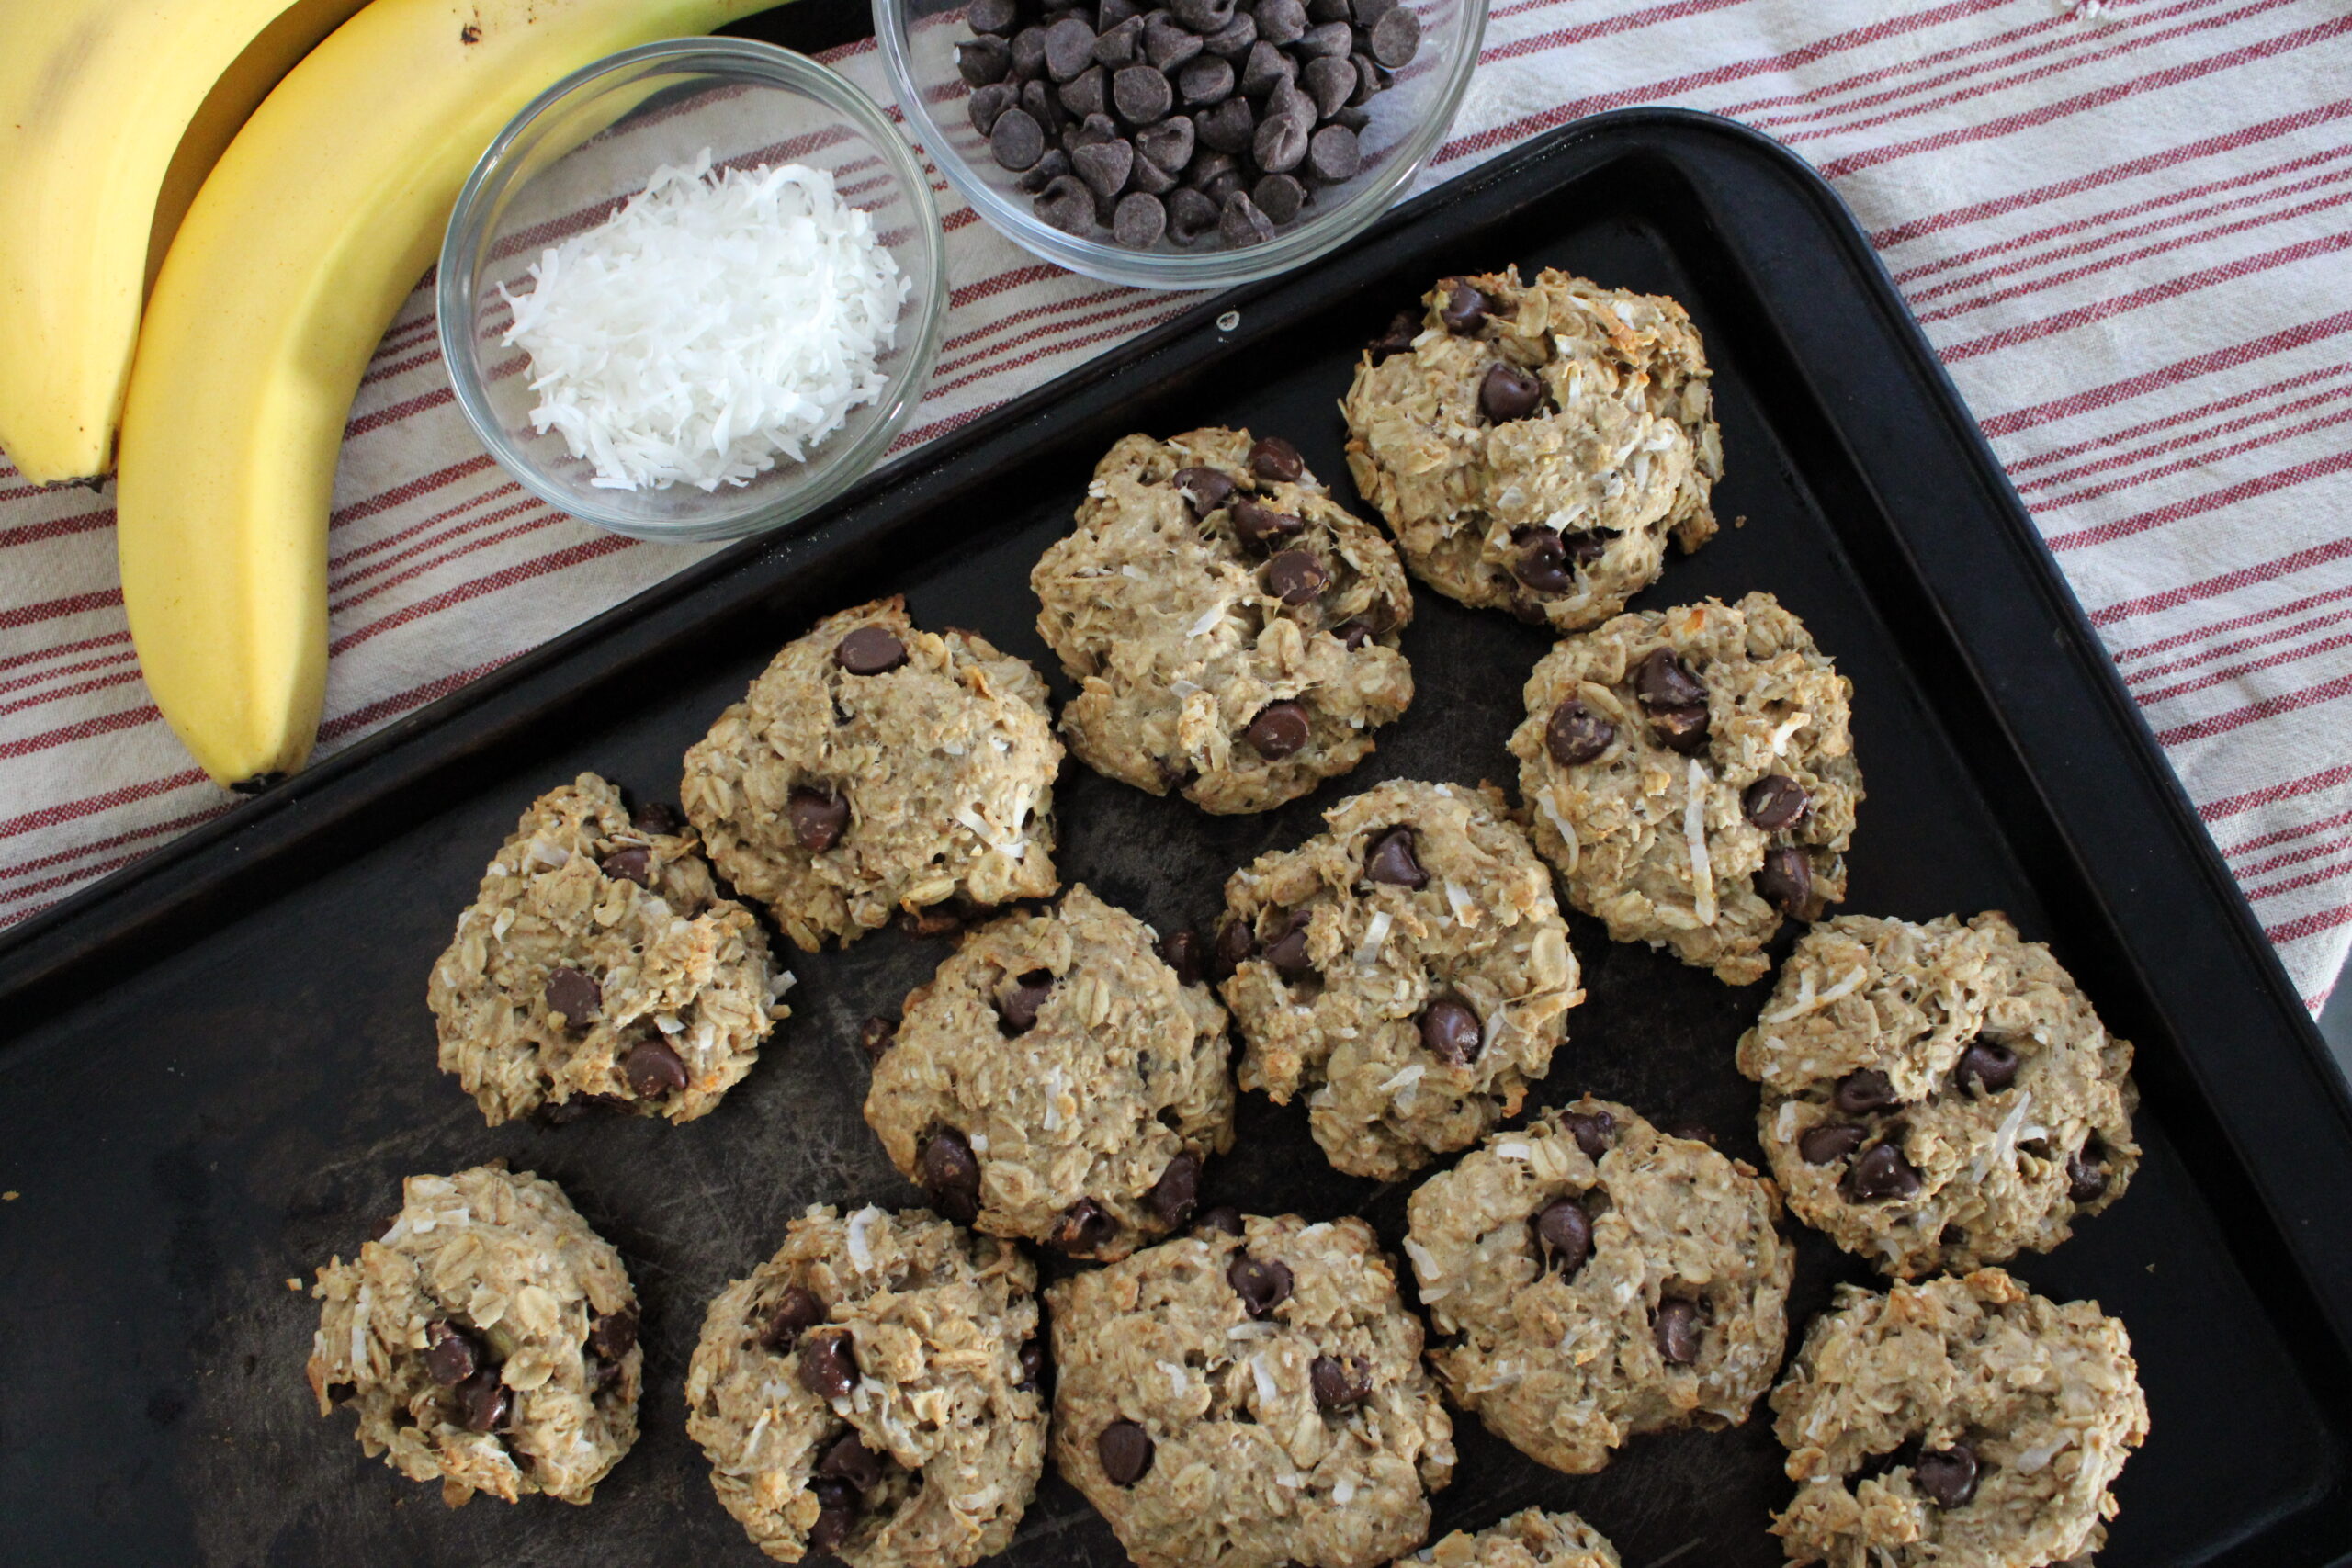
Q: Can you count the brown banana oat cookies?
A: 14